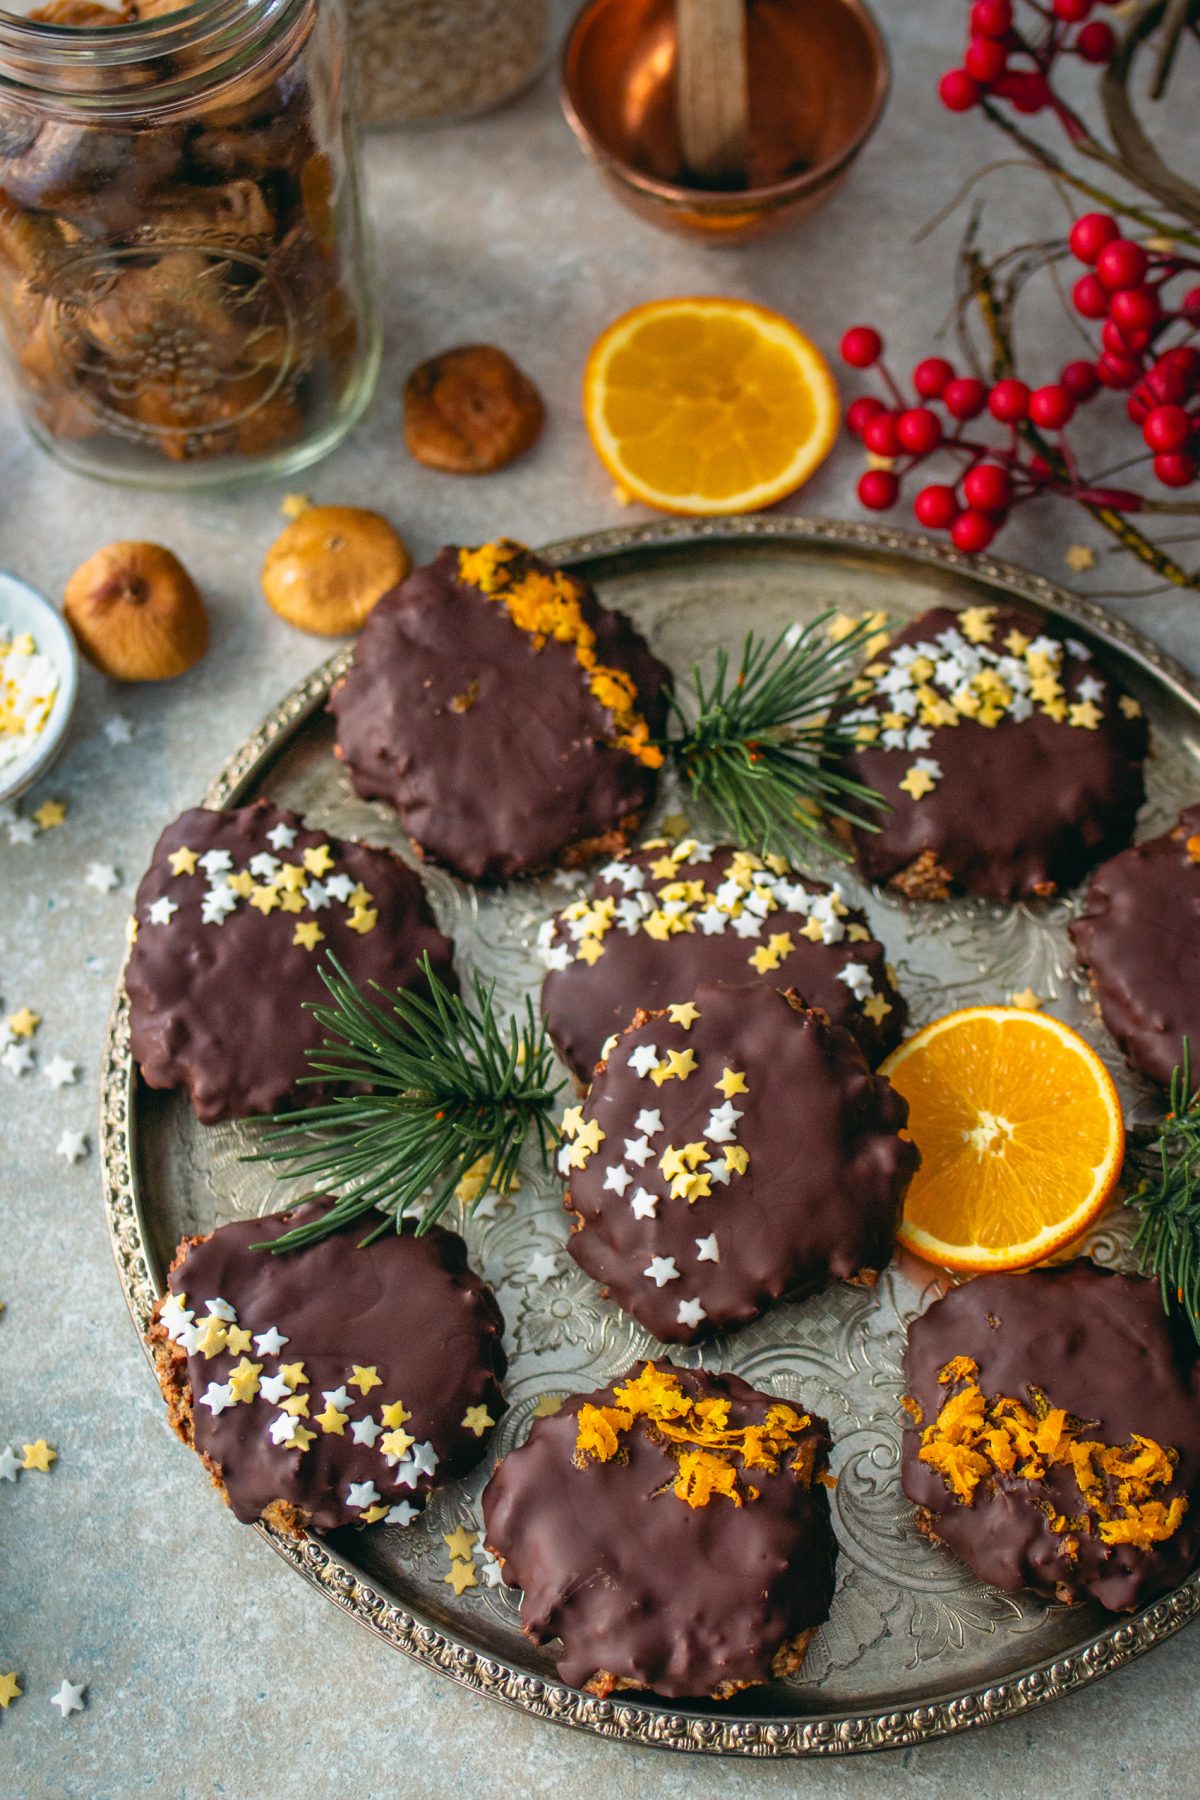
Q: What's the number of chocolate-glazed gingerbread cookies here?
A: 9